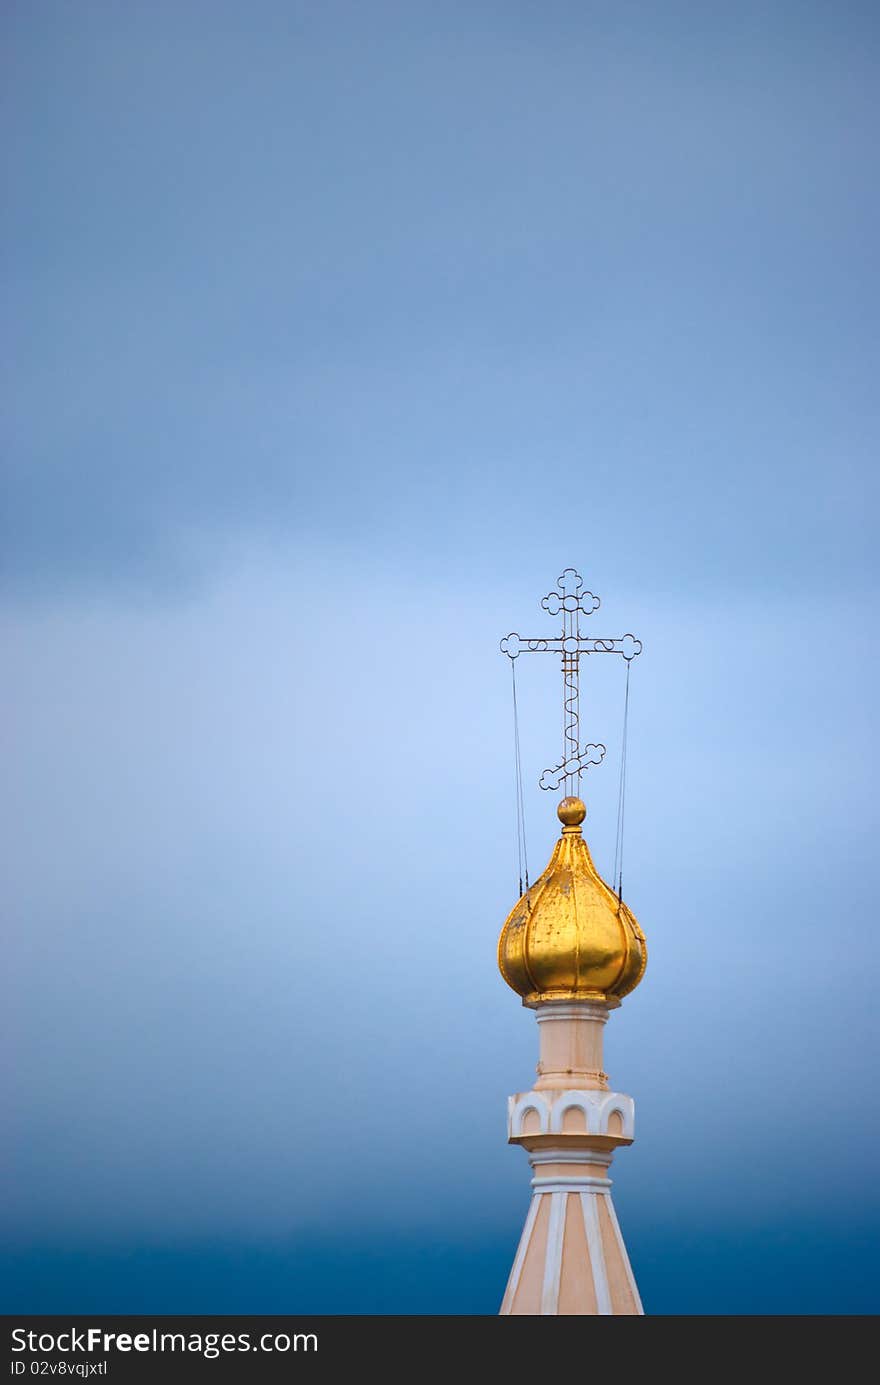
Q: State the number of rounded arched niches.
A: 3